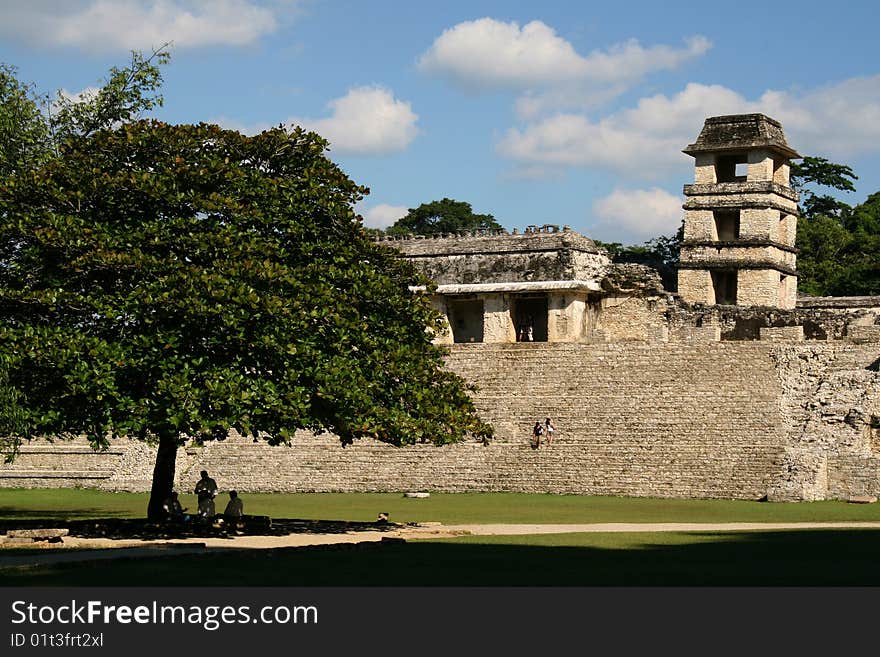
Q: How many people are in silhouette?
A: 3